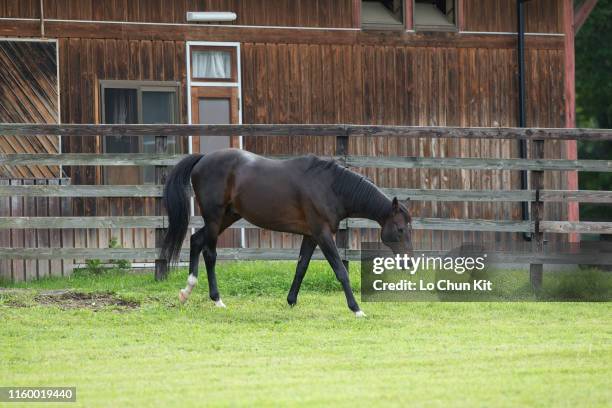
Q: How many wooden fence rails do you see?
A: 5